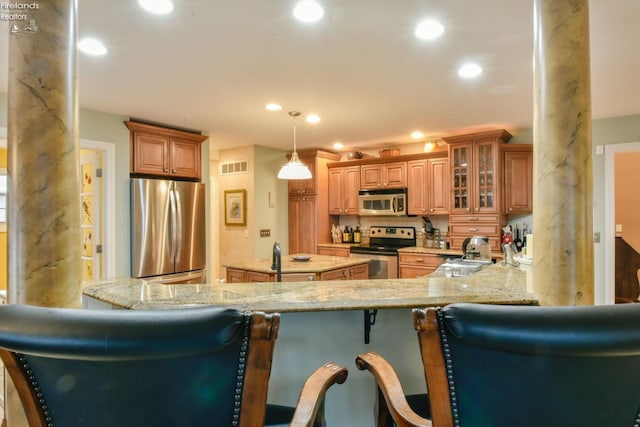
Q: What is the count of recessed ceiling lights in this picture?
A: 9